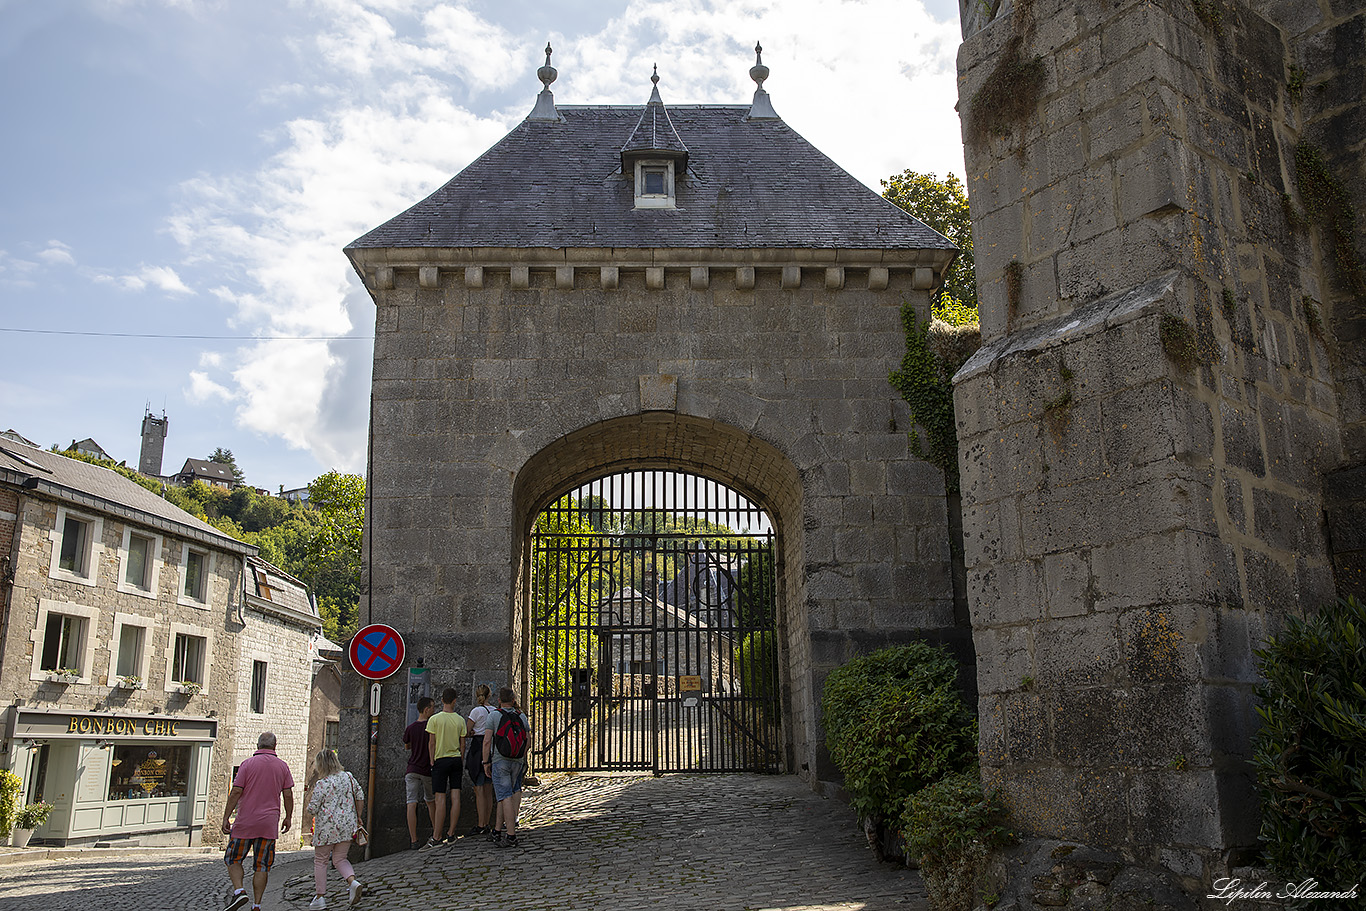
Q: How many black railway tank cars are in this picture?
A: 0